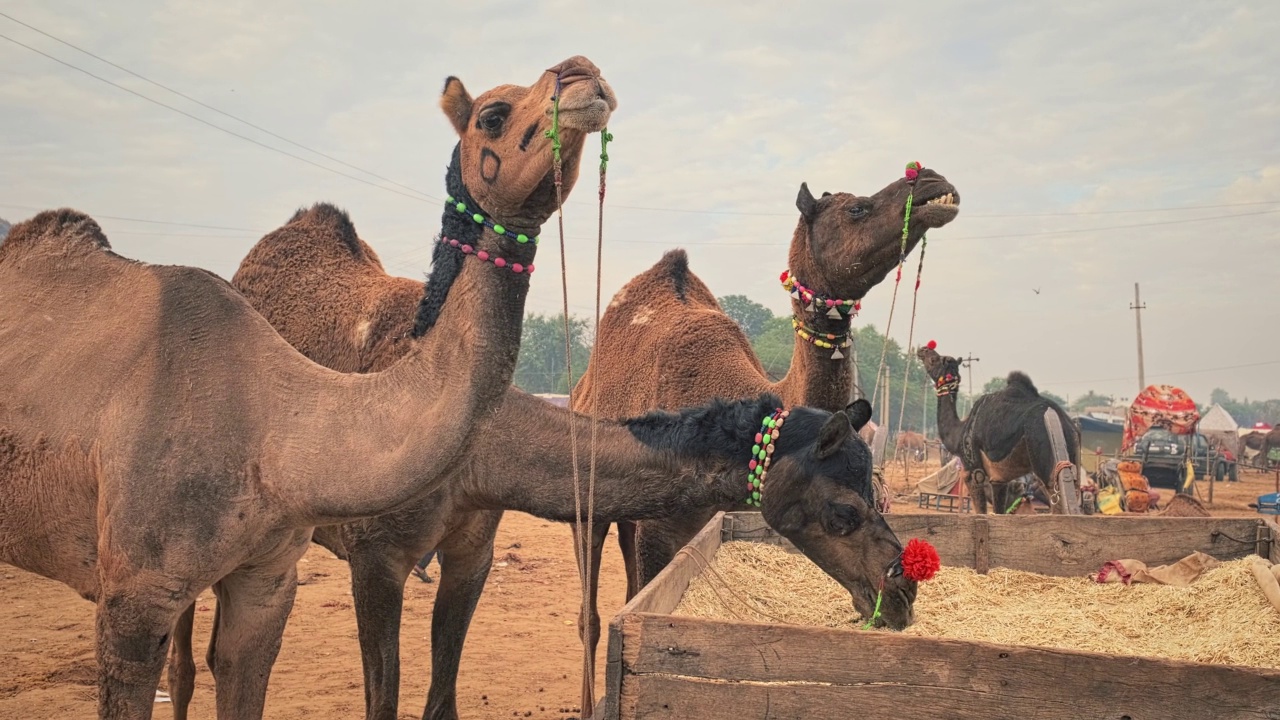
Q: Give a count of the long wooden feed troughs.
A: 1